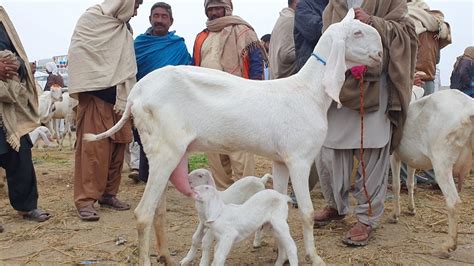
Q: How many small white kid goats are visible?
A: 2